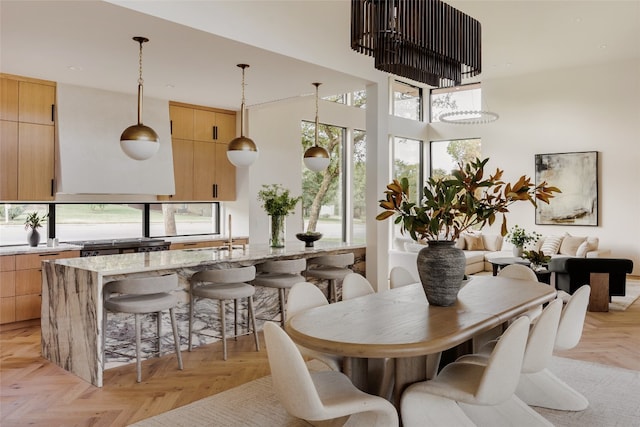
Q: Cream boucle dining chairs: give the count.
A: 8